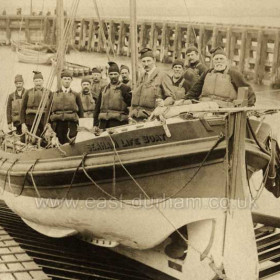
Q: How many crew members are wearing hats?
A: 11